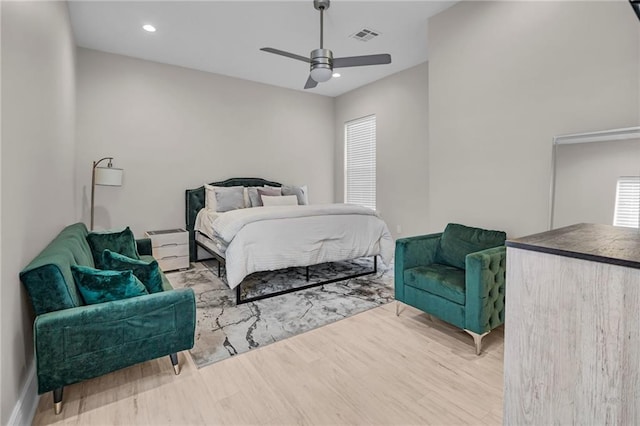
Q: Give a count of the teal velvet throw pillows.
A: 3